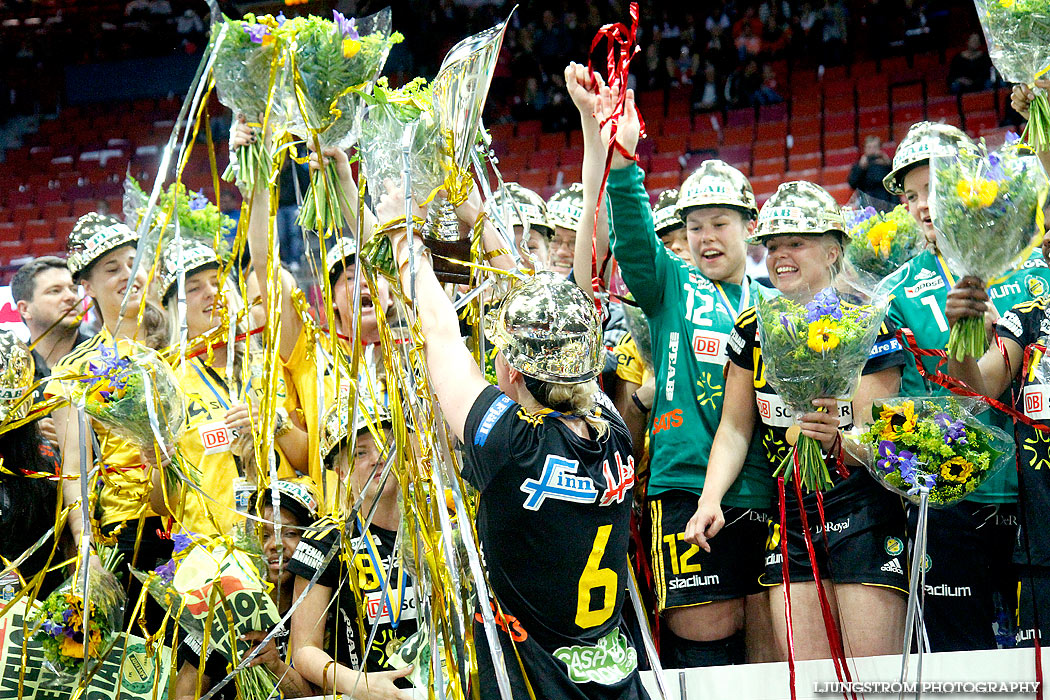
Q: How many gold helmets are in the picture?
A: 13